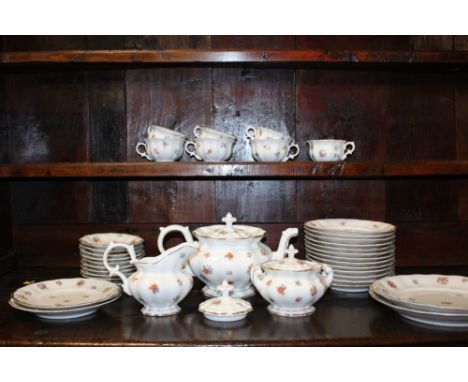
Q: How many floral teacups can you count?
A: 7